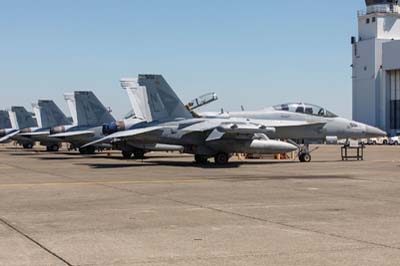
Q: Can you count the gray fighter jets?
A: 5